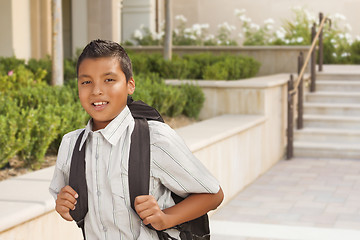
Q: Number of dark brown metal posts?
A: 4